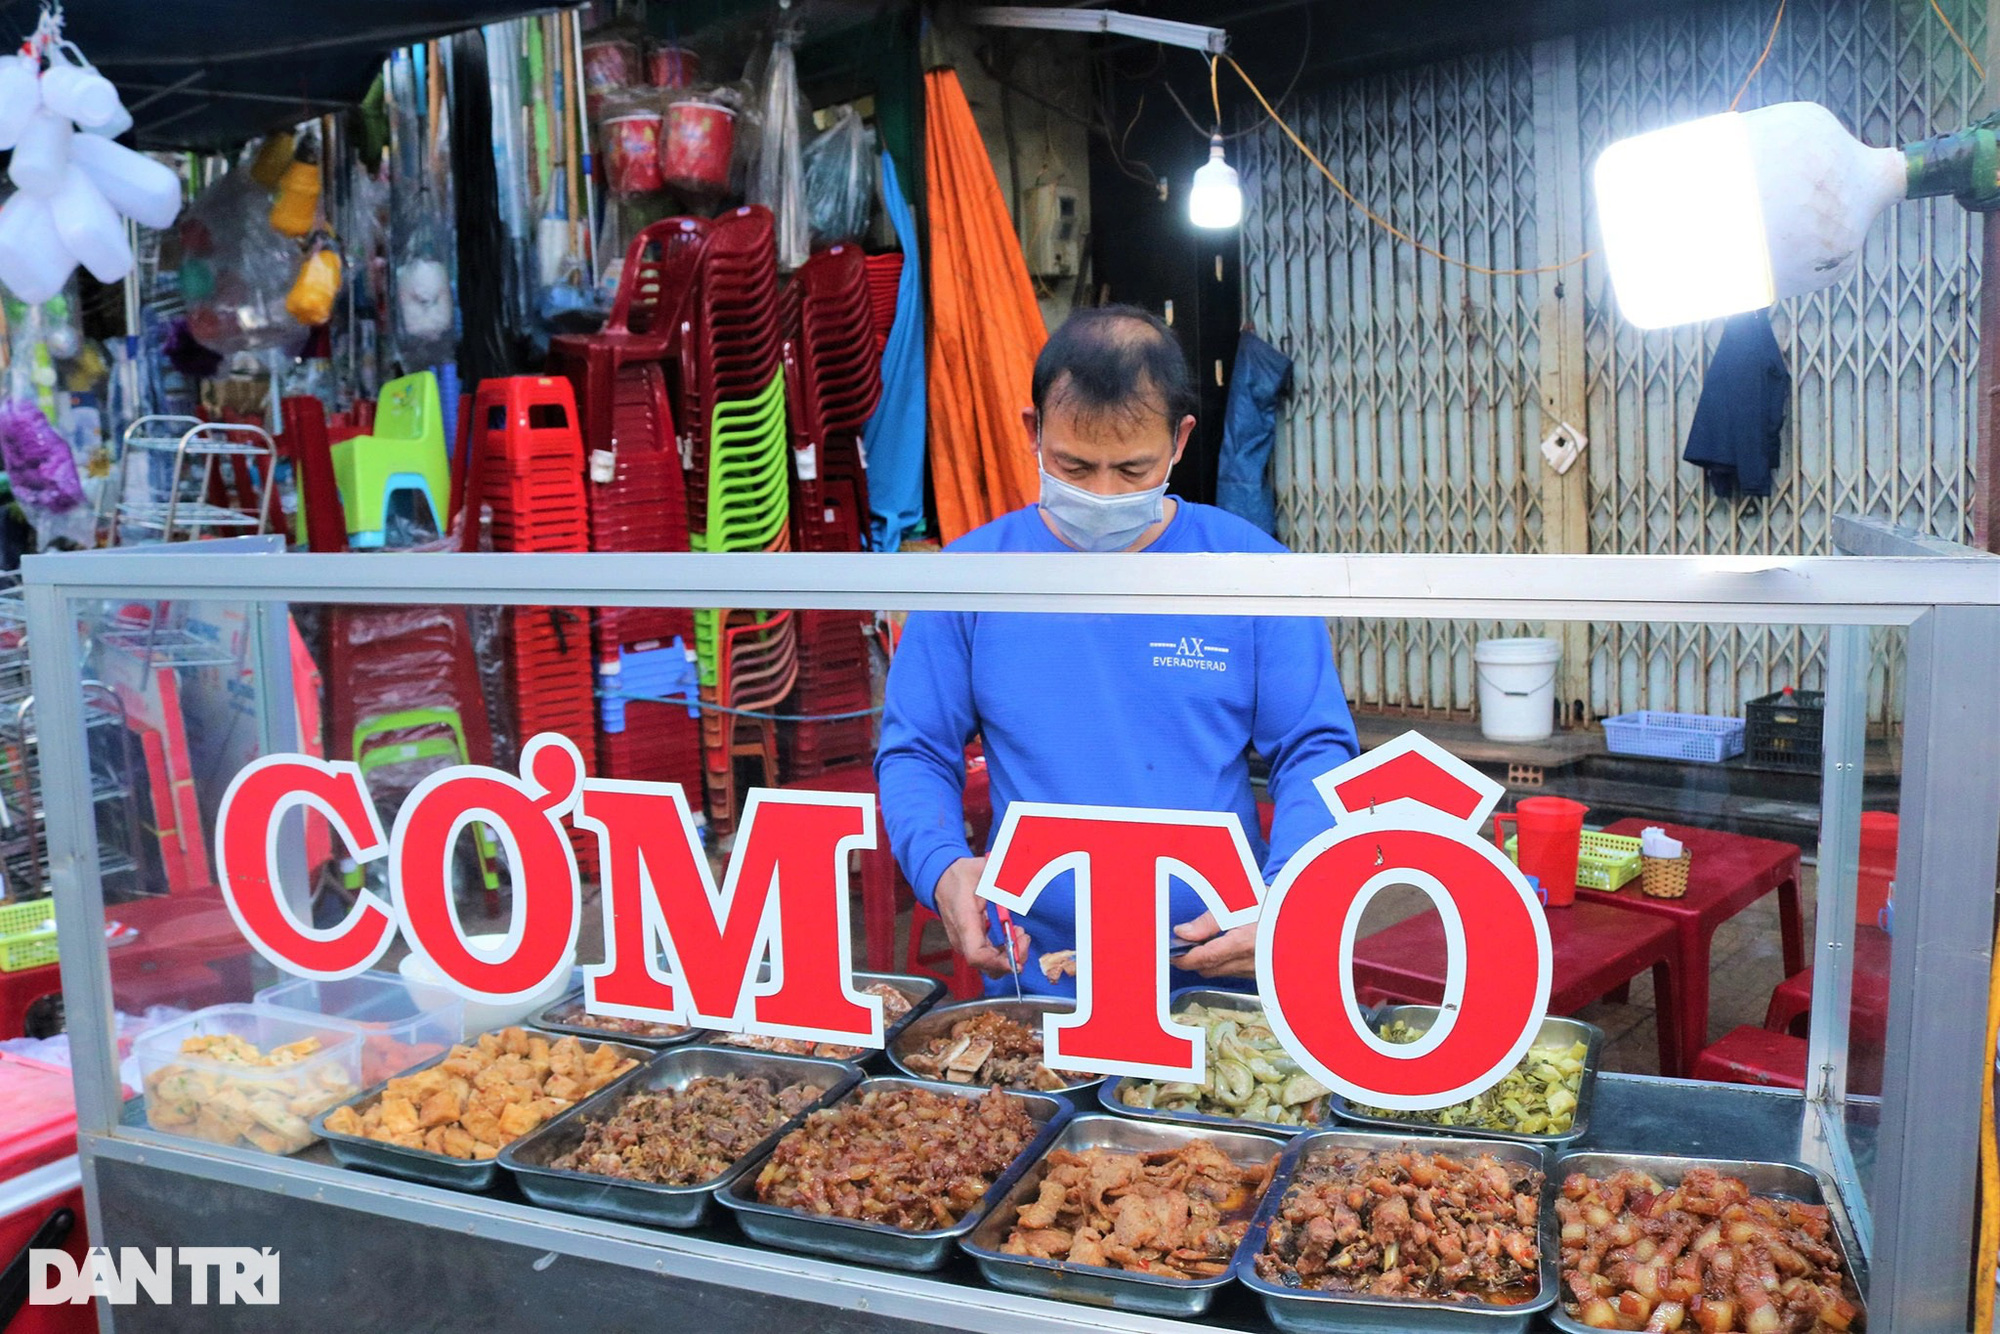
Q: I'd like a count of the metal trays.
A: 11